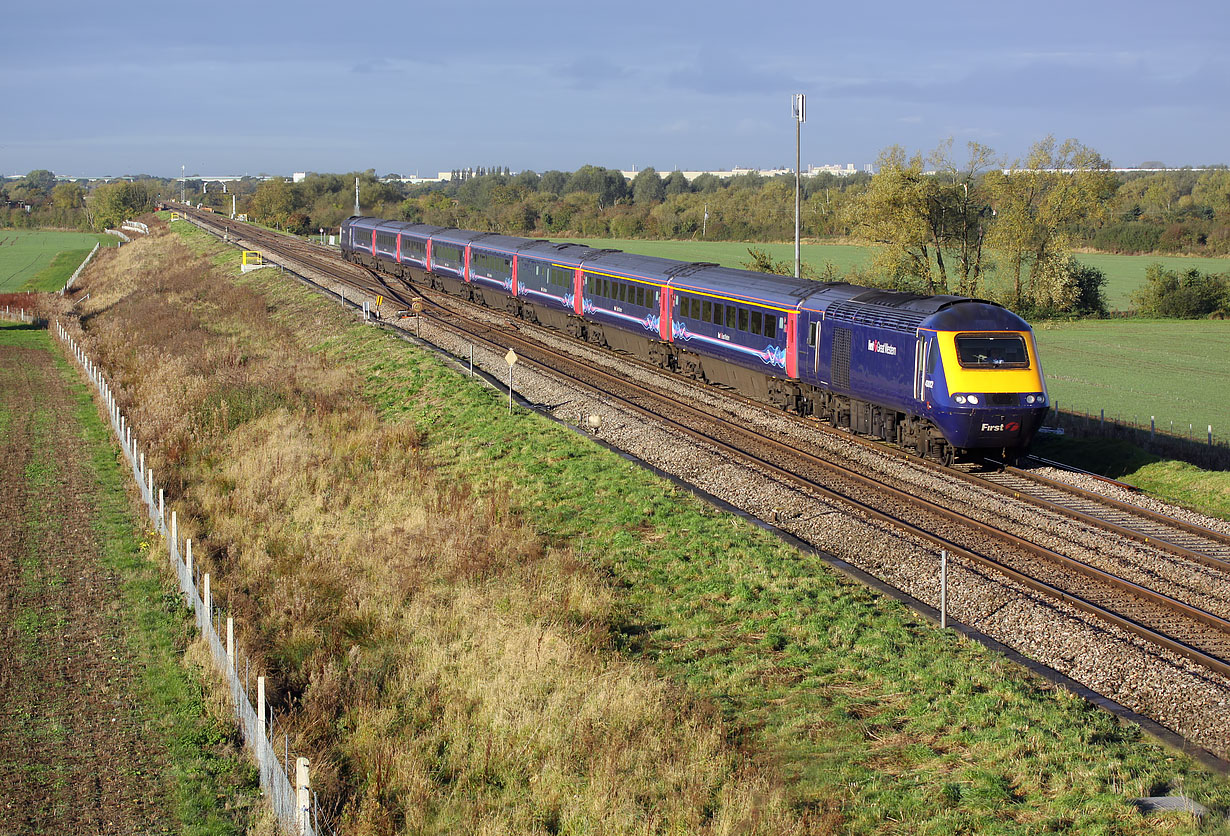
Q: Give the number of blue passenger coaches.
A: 8